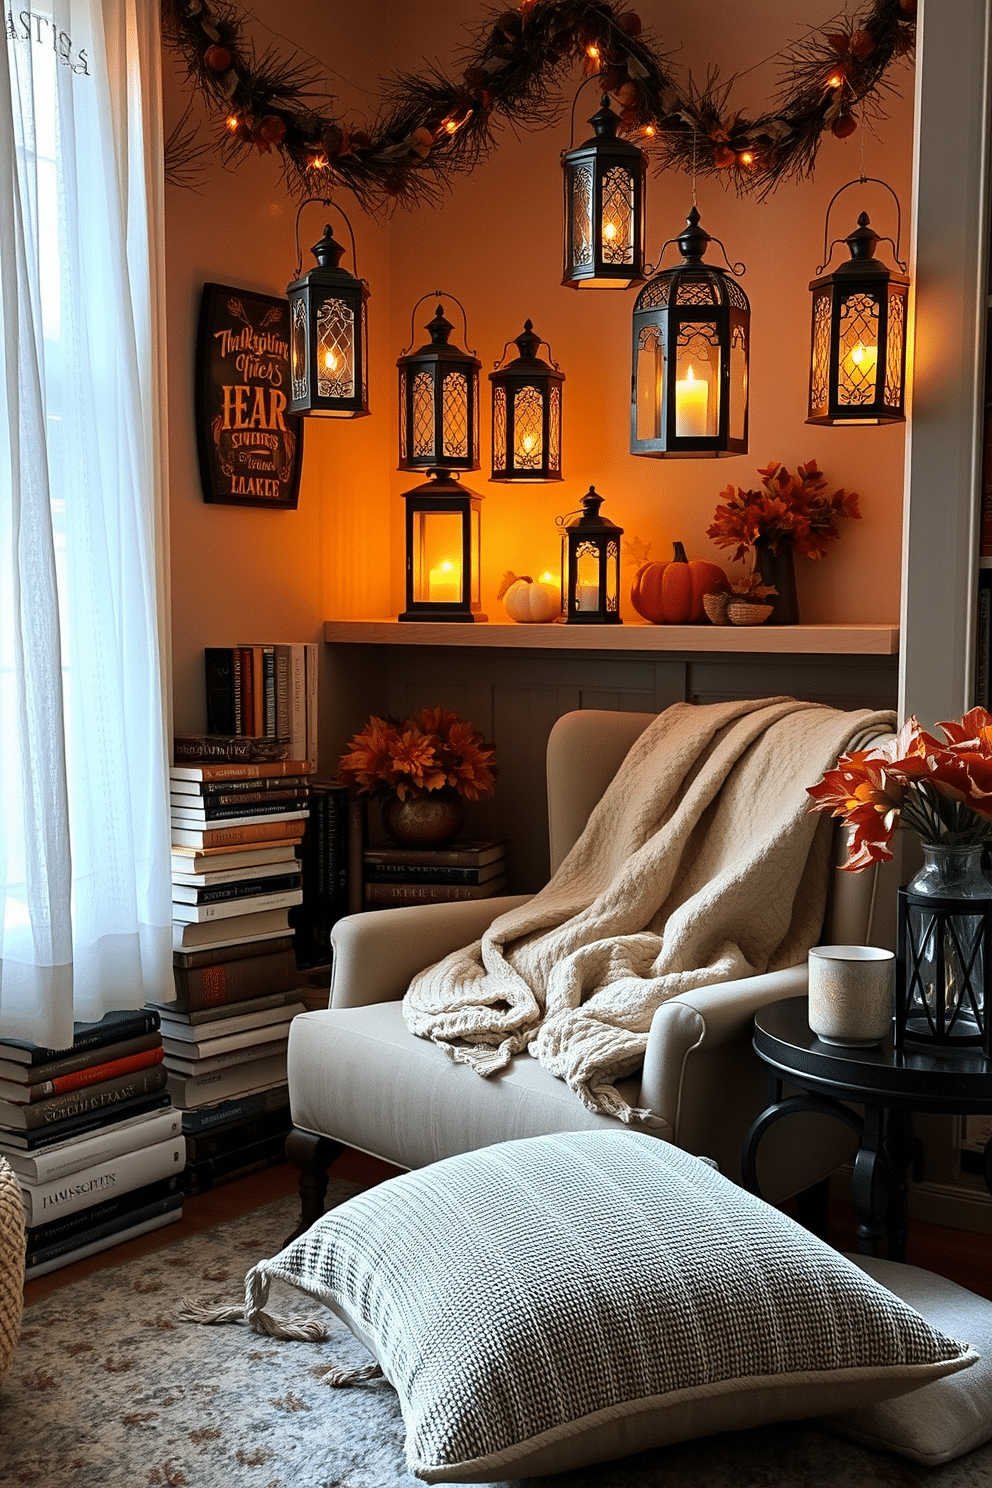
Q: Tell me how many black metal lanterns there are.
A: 8